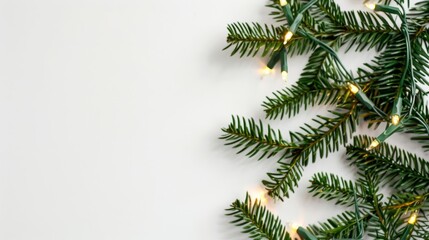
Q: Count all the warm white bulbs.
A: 11